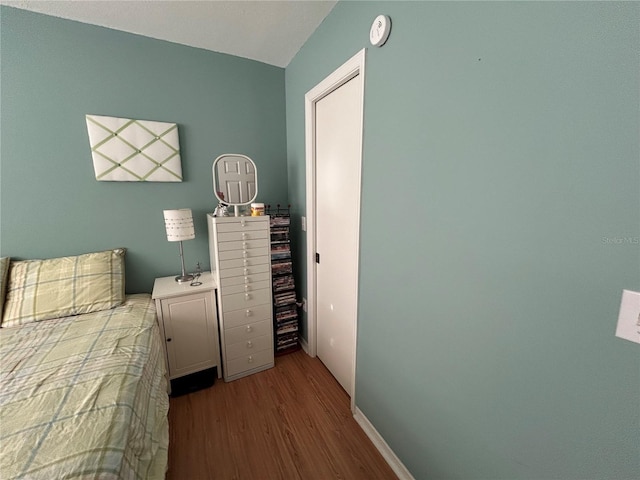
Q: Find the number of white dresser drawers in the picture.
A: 13